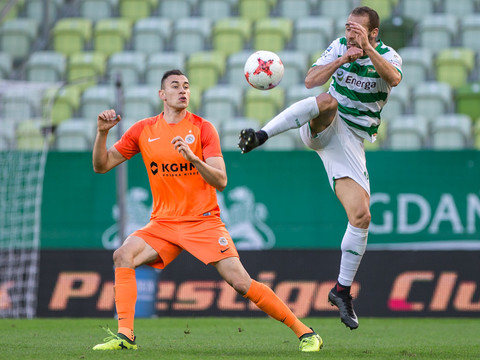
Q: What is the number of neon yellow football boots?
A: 2